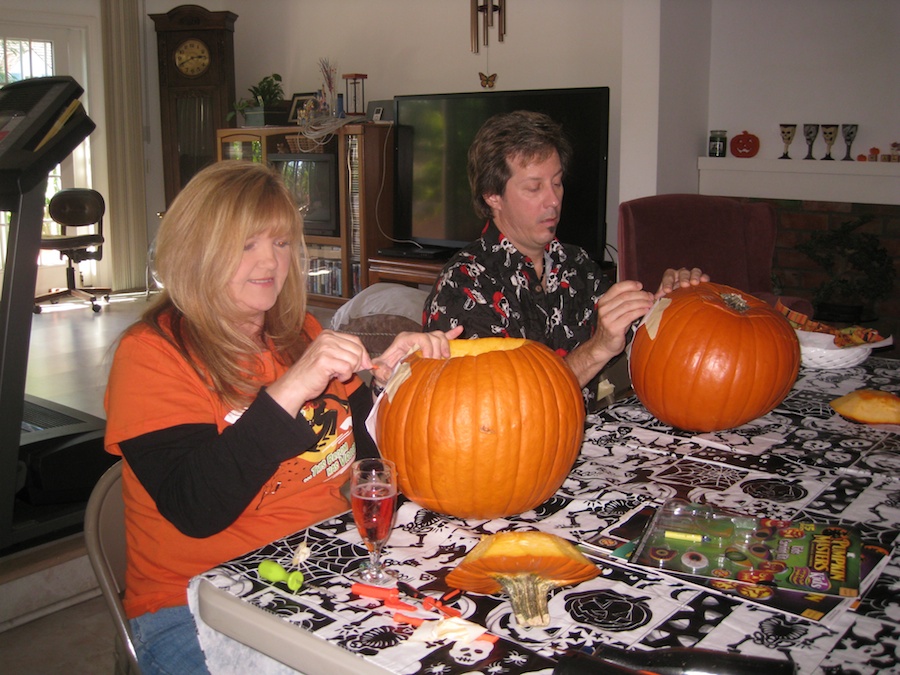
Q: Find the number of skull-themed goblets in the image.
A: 4